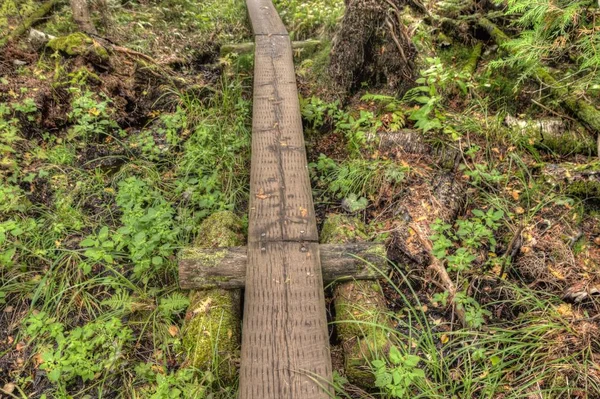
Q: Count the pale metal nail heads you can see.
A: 4